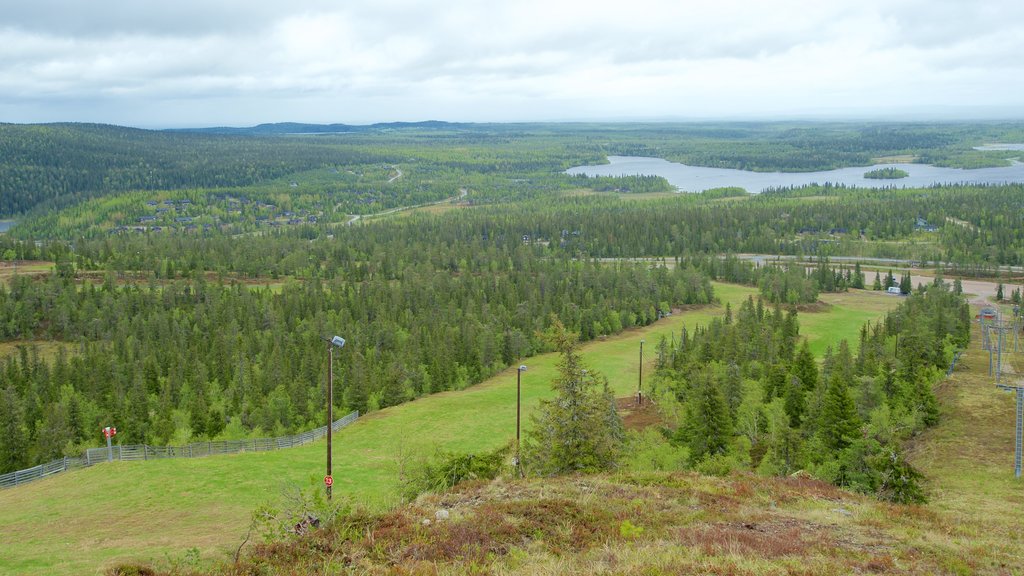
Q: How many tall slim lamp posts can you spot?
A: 3